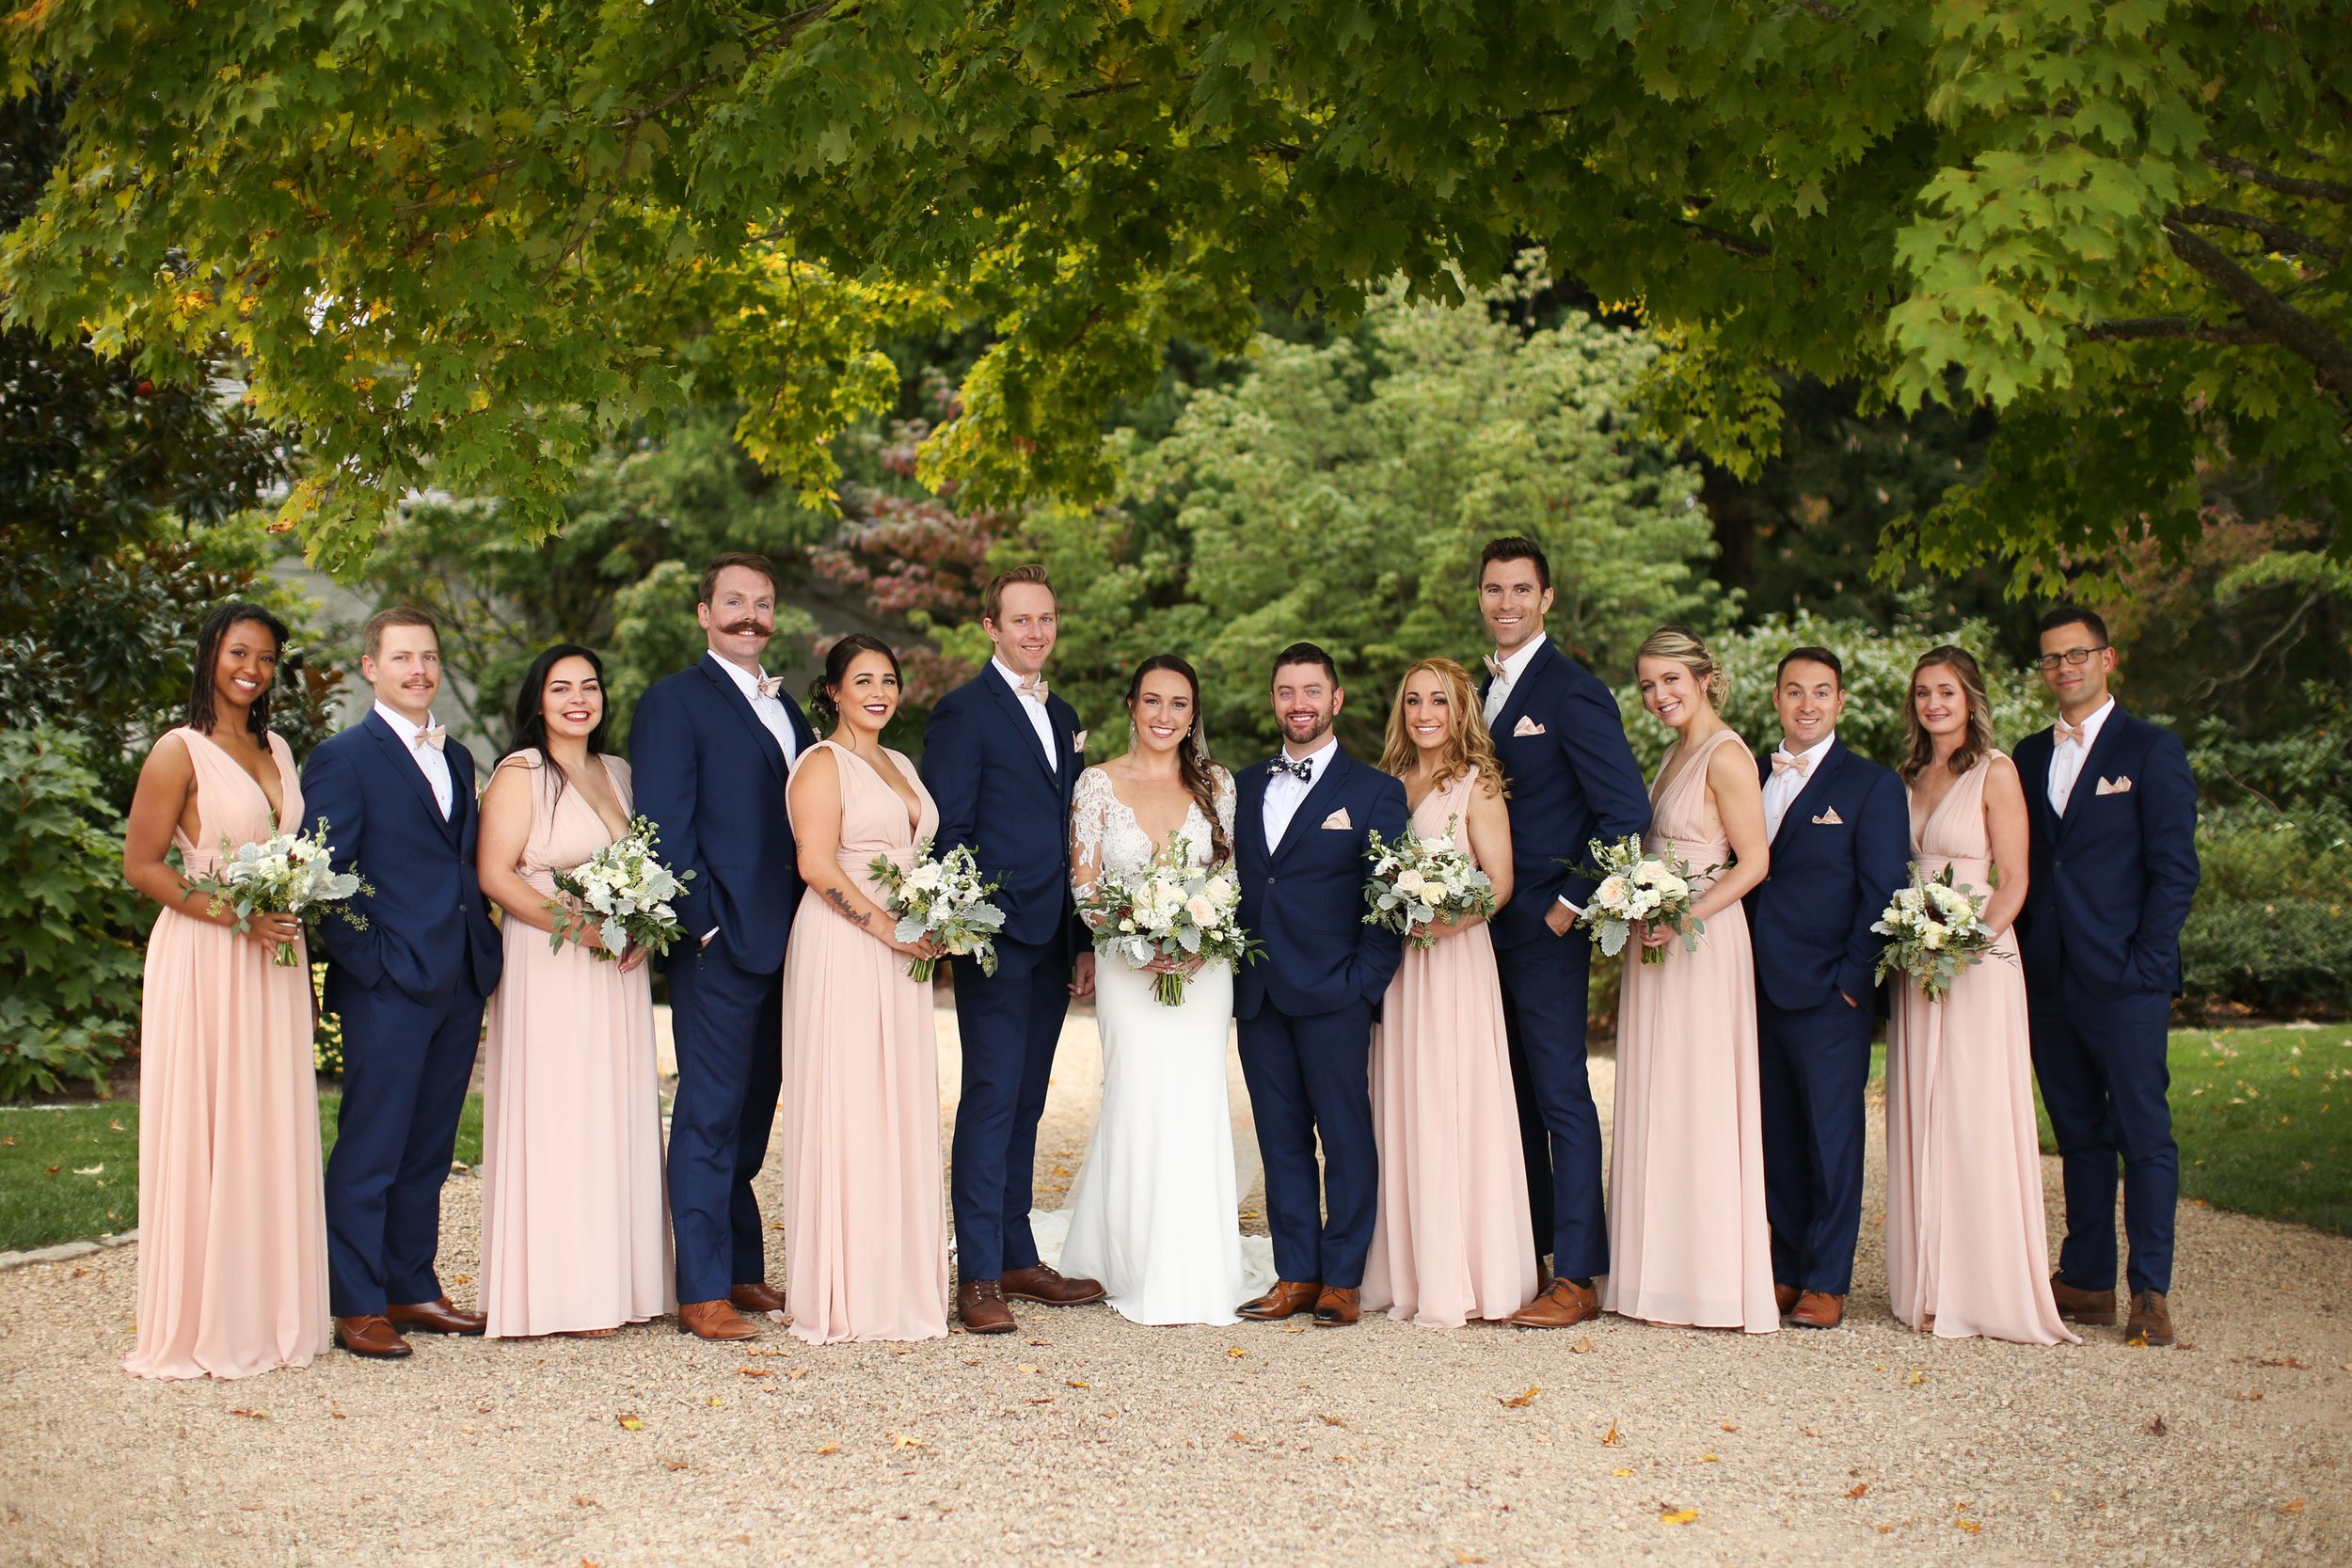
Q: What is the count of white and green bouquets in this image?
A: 7